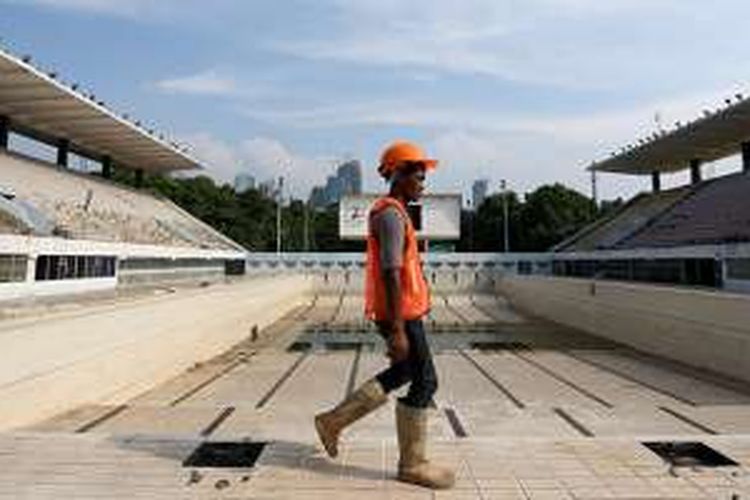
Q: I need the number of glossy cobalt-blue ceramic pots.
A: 0